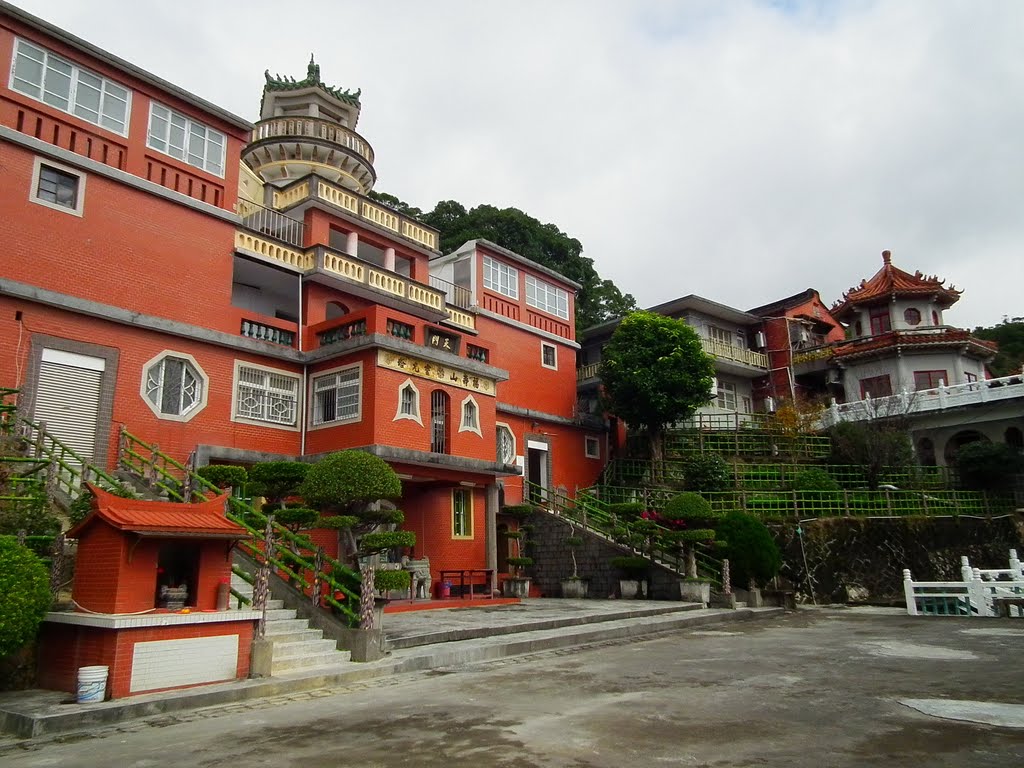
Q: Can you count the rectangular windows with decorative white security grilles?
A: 2